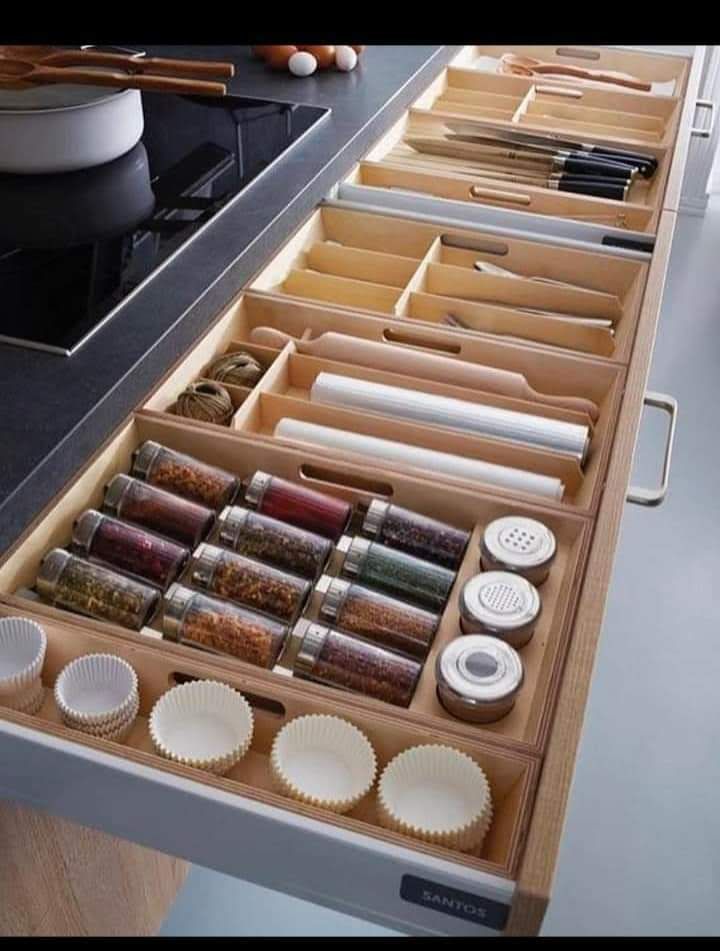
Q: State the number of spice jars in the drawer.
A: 15